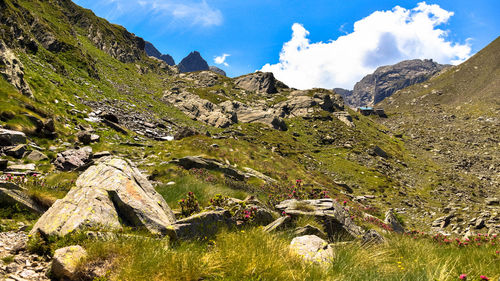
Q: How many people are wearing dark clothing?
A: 0